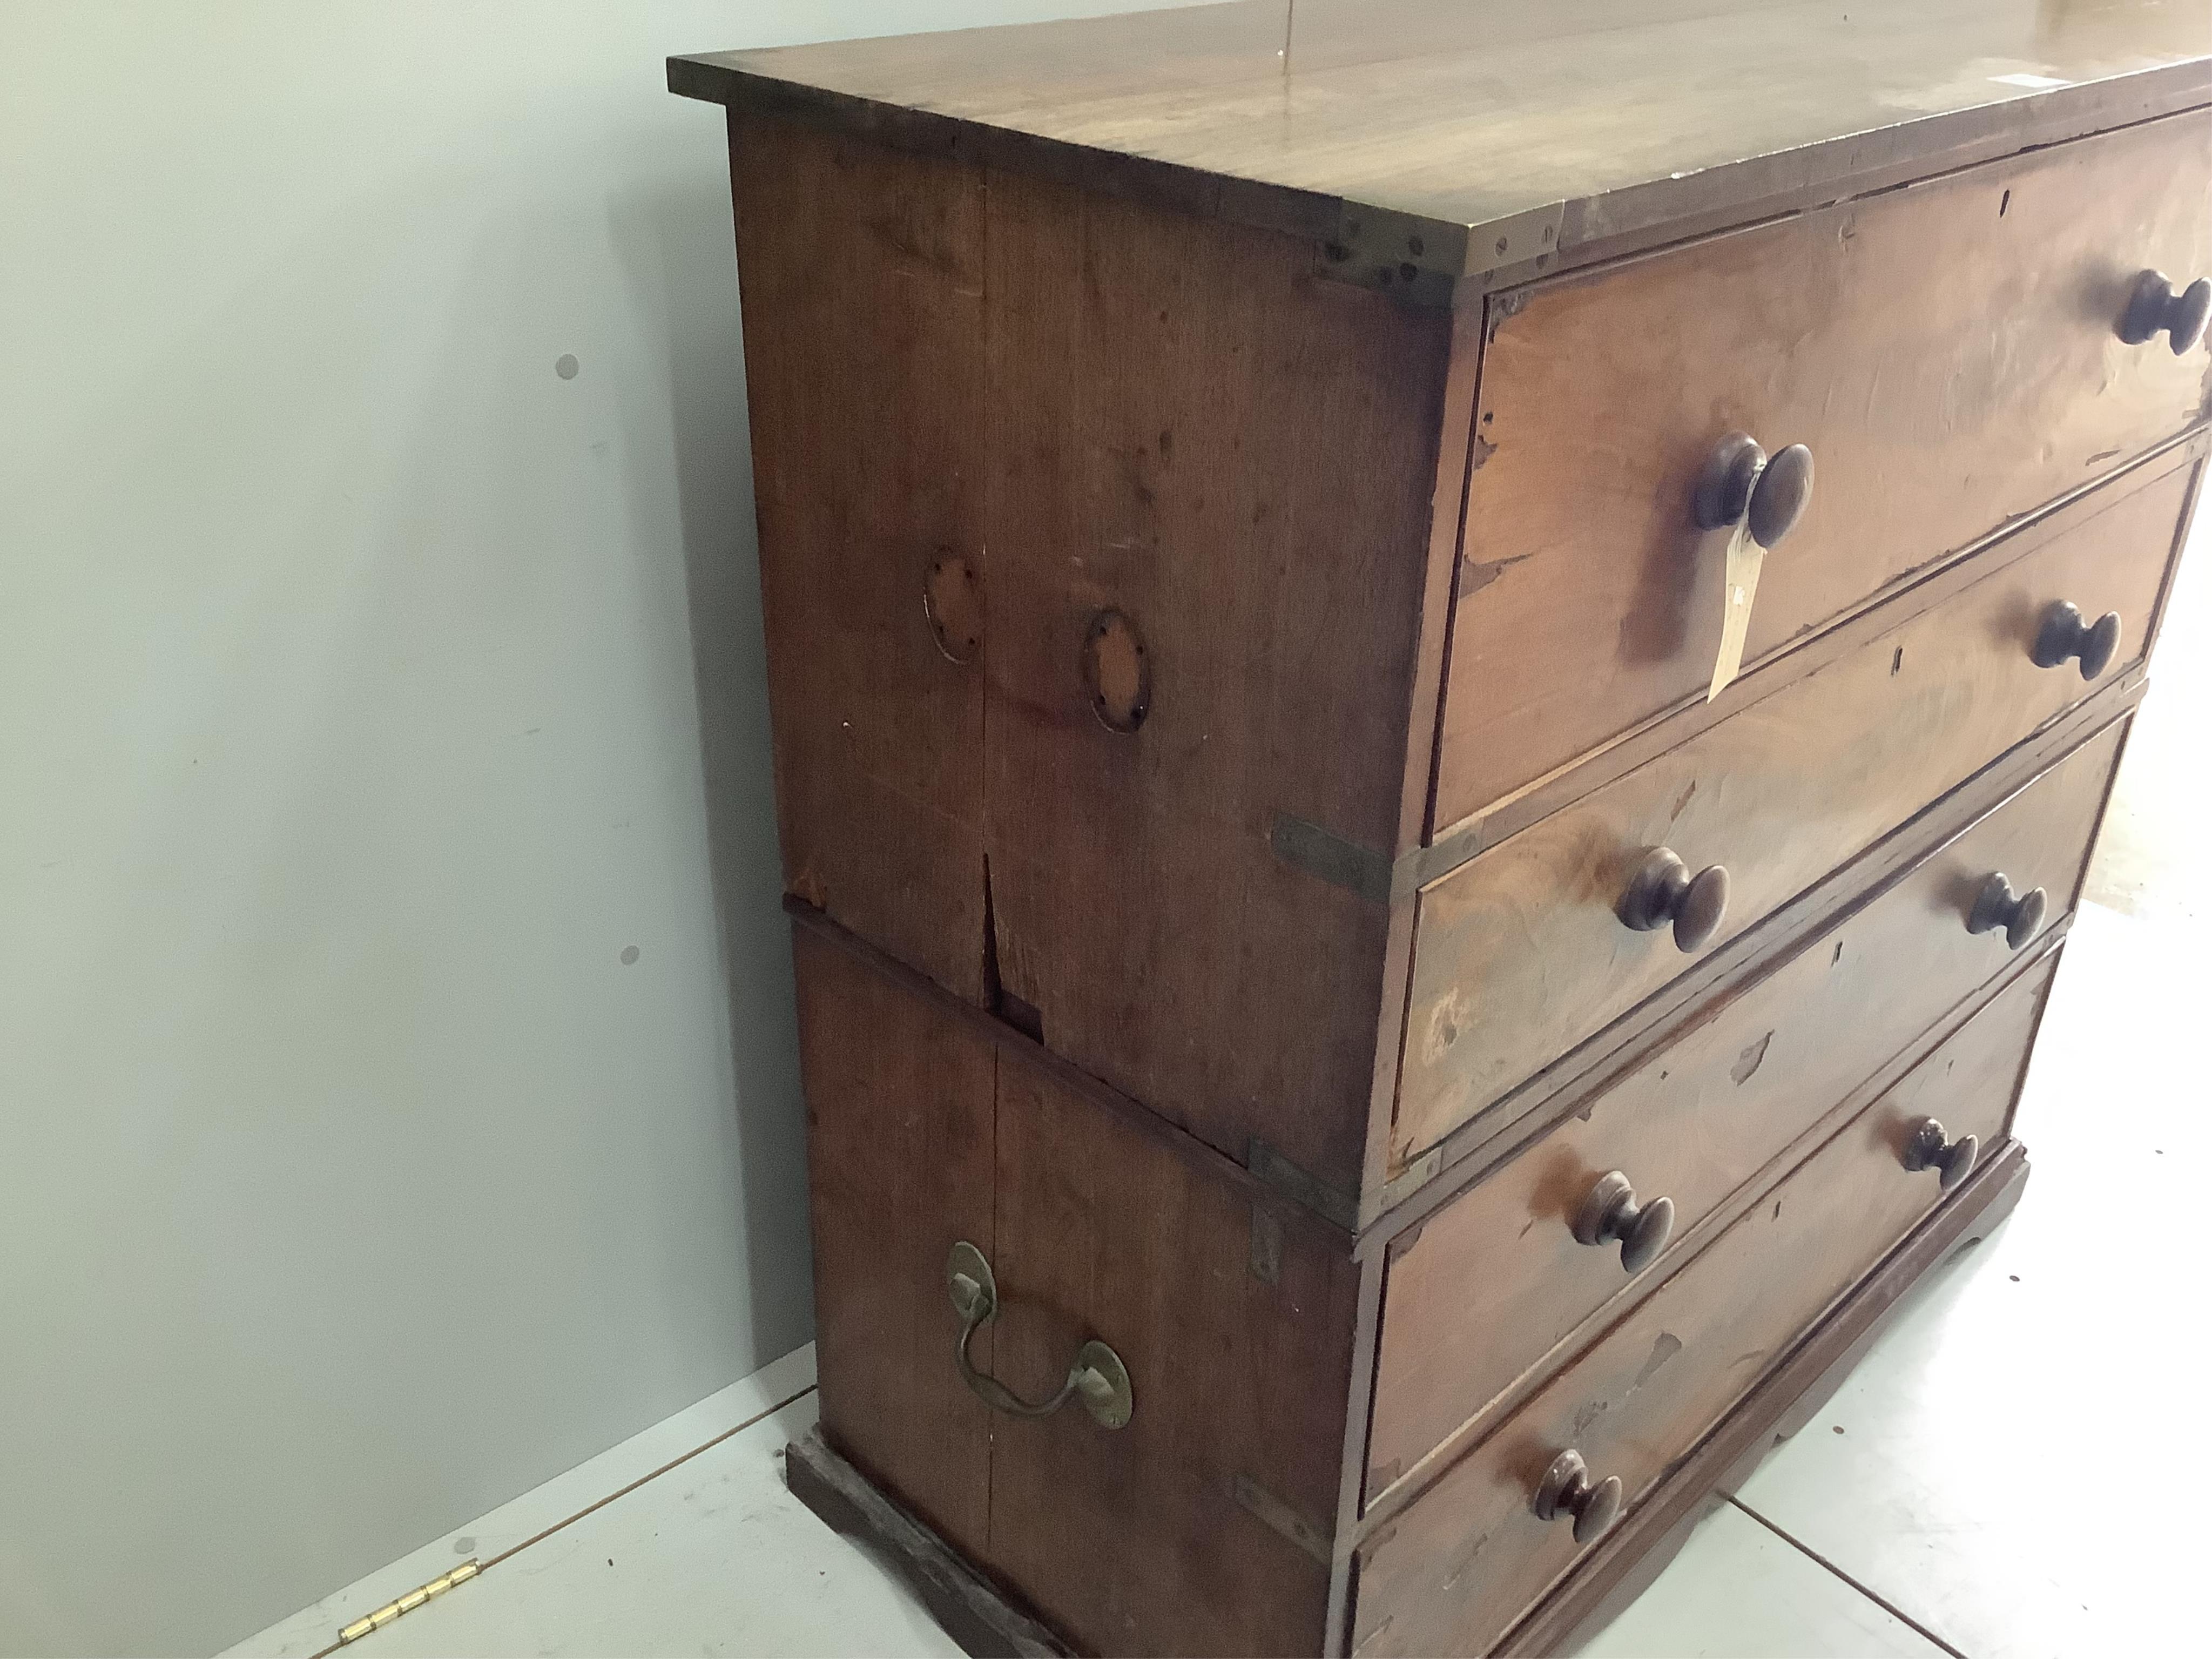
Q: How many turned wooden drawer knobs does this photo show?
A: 8